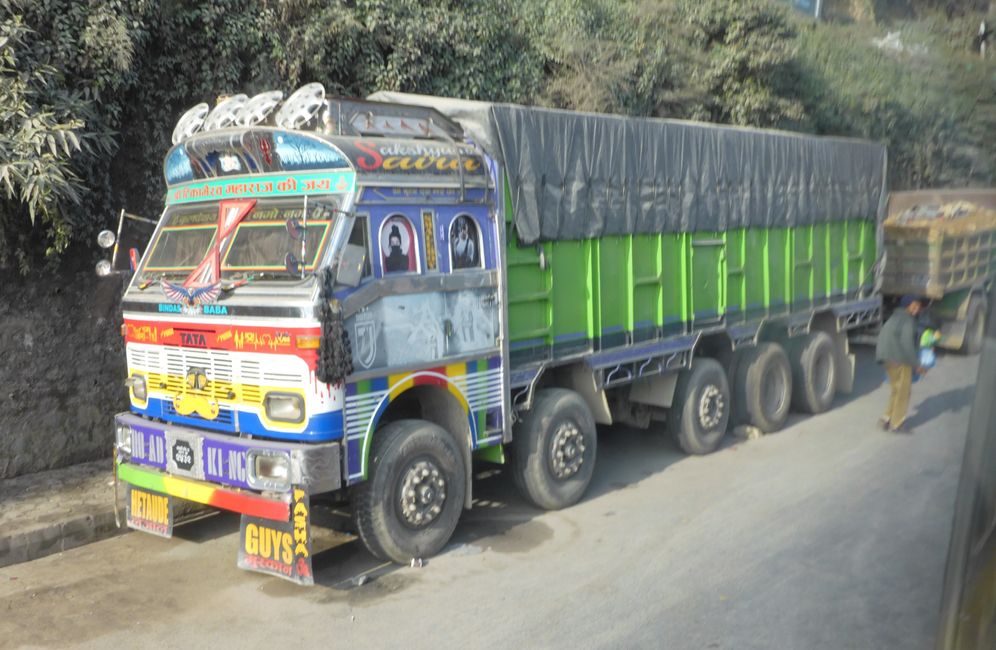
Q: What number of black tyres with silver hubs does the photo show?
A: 3